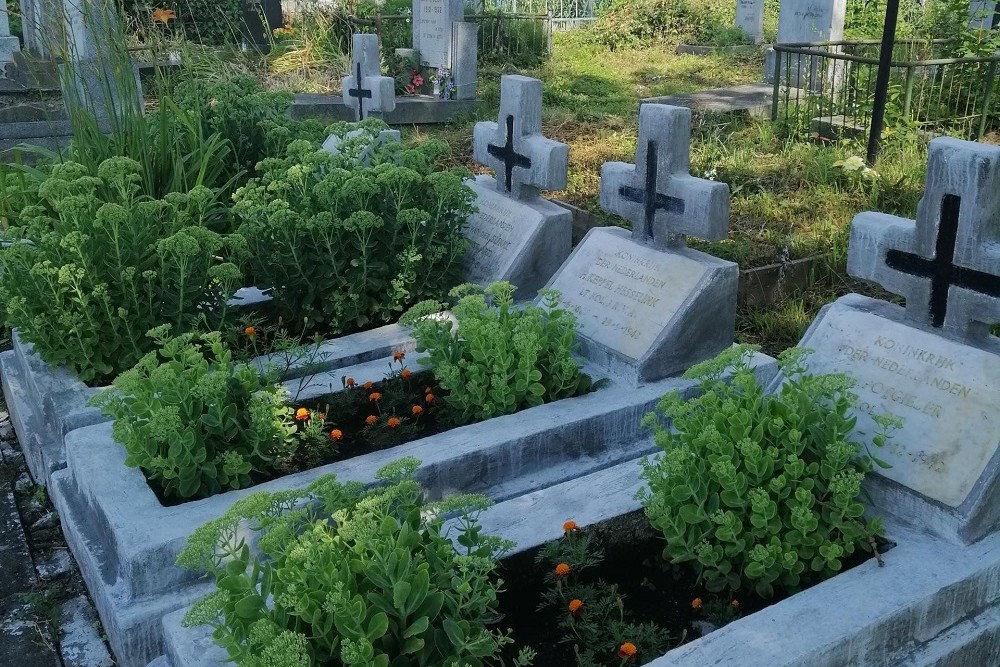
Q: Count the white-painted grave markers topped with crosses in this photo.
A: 4